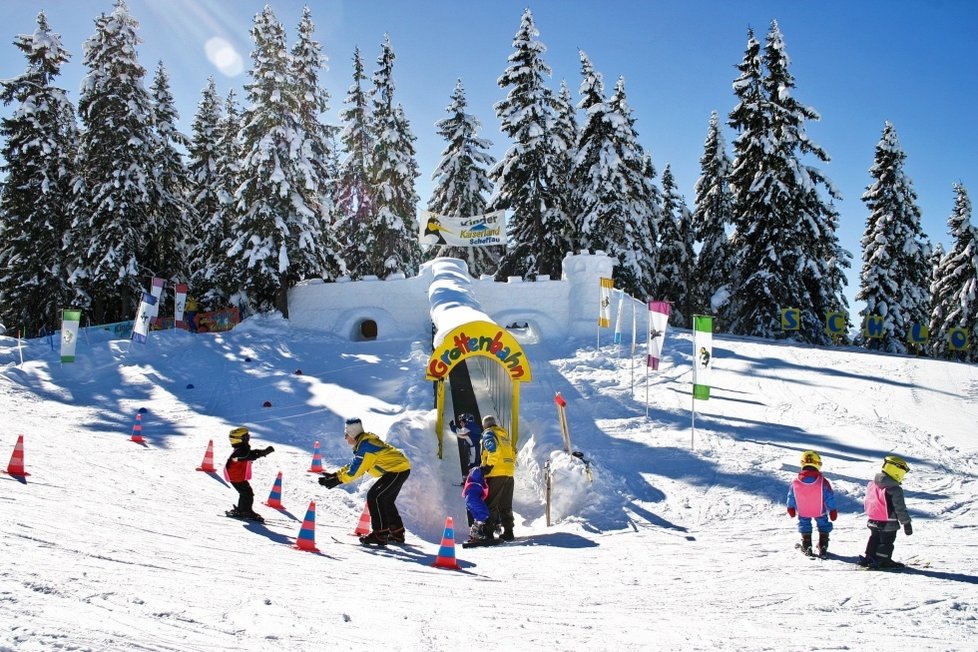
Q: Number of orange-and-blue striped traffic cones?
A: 5